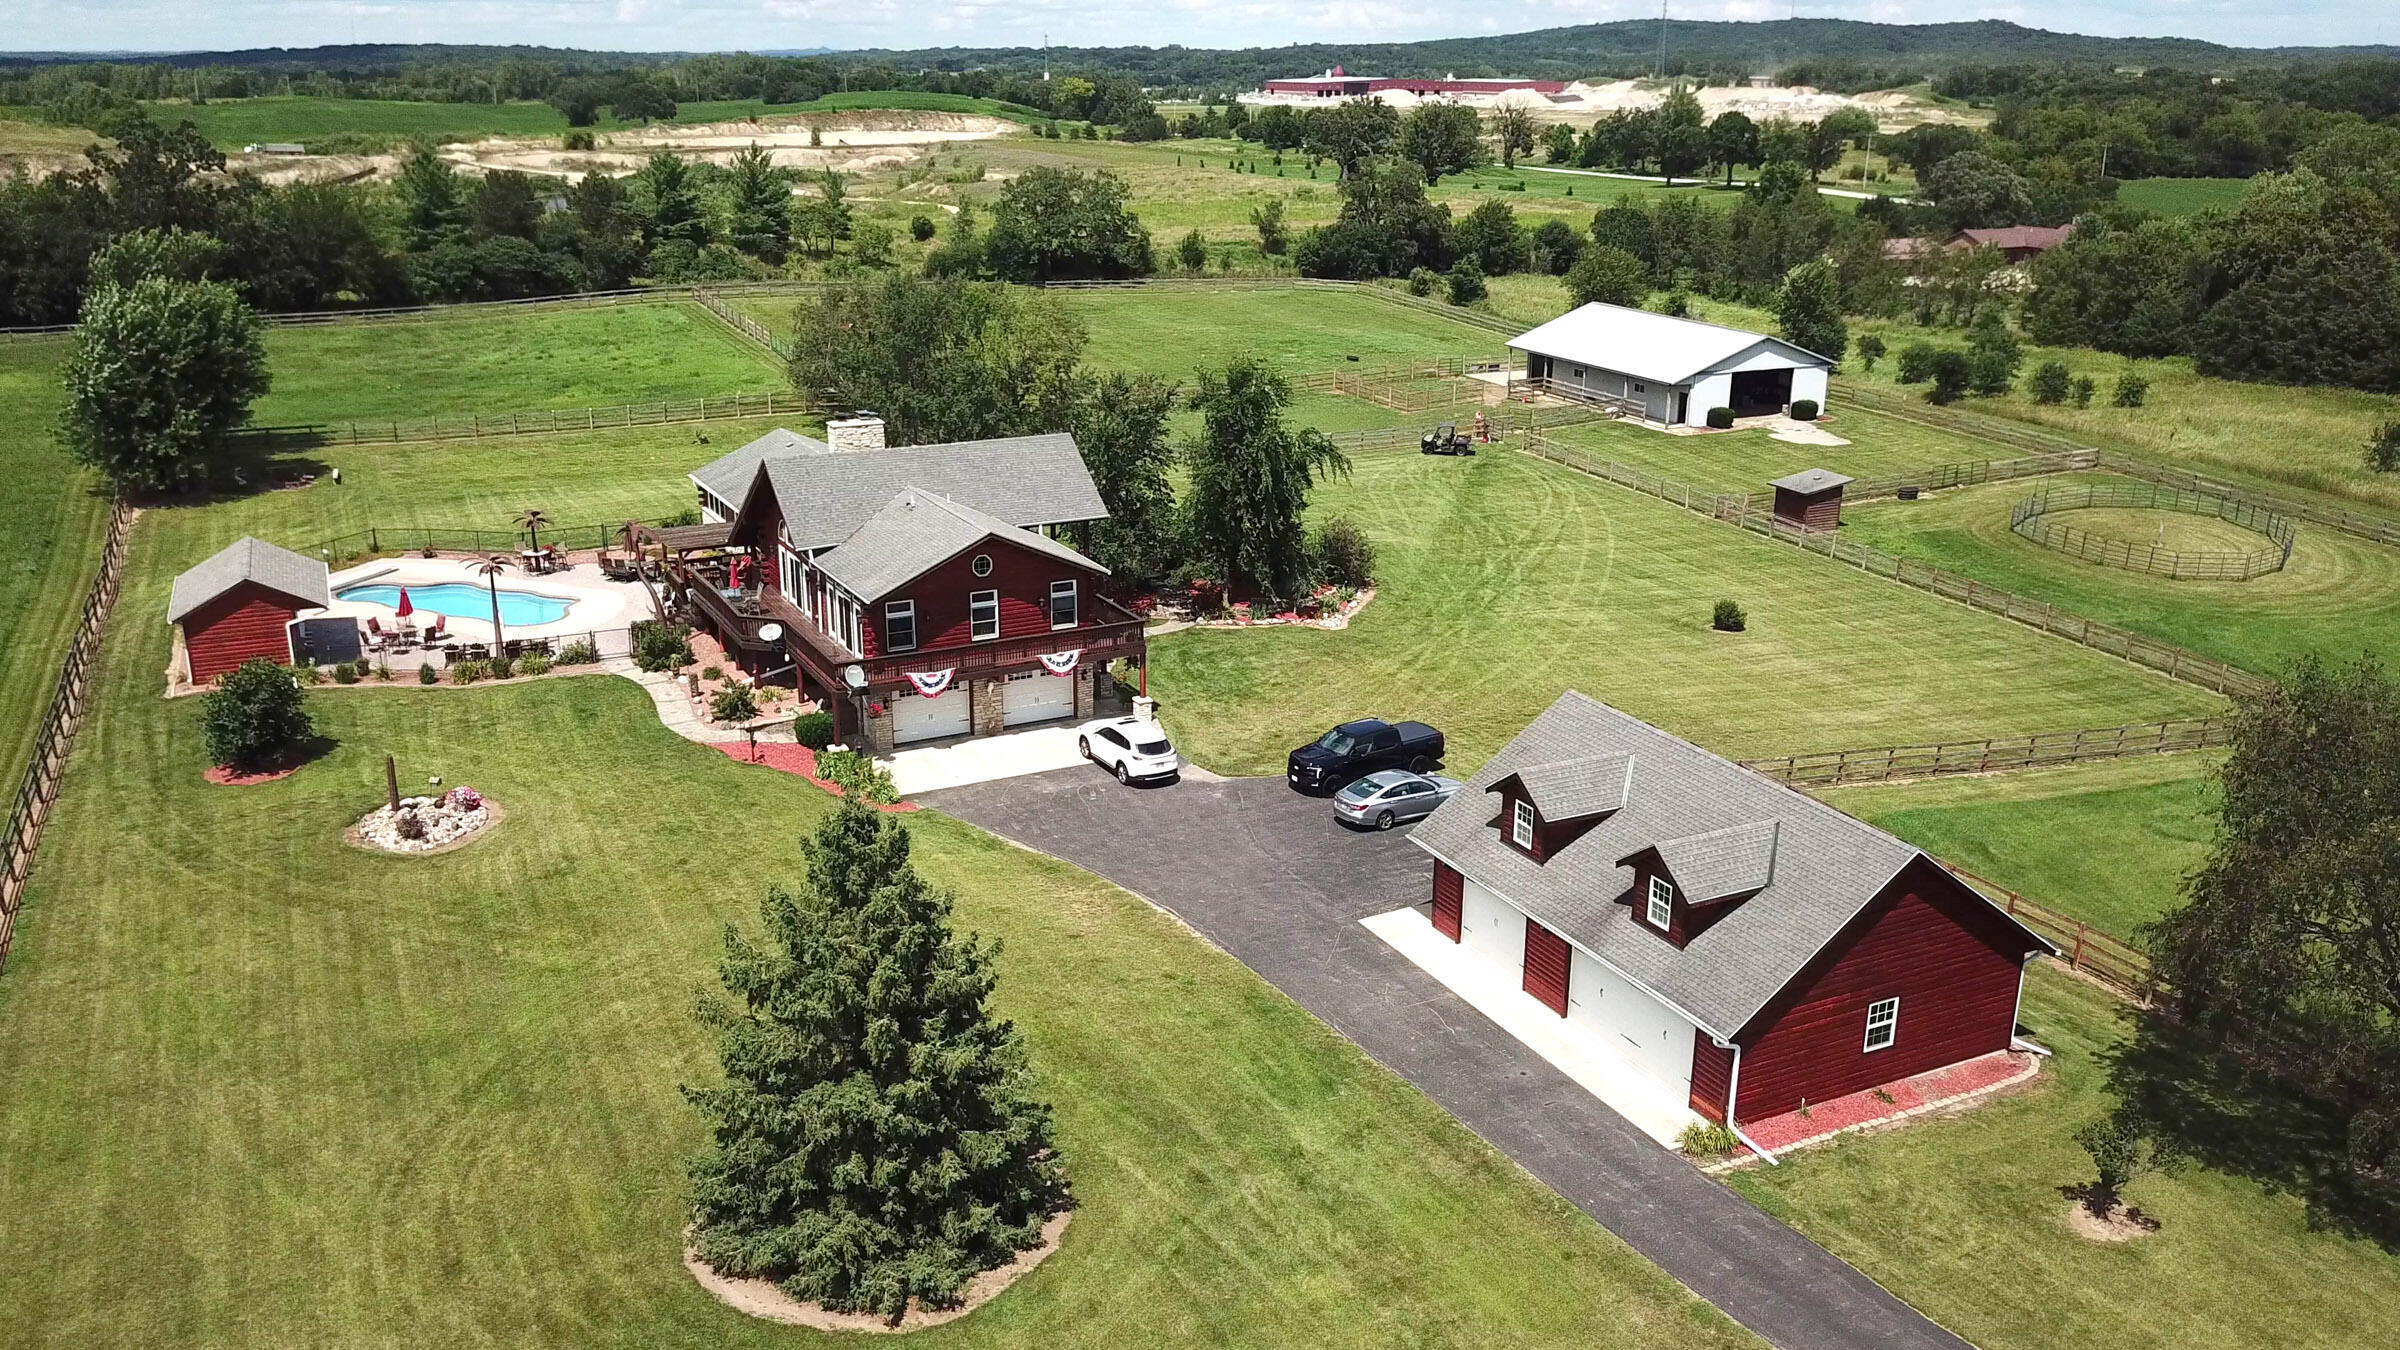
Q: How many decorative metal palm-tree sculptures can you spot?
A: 3